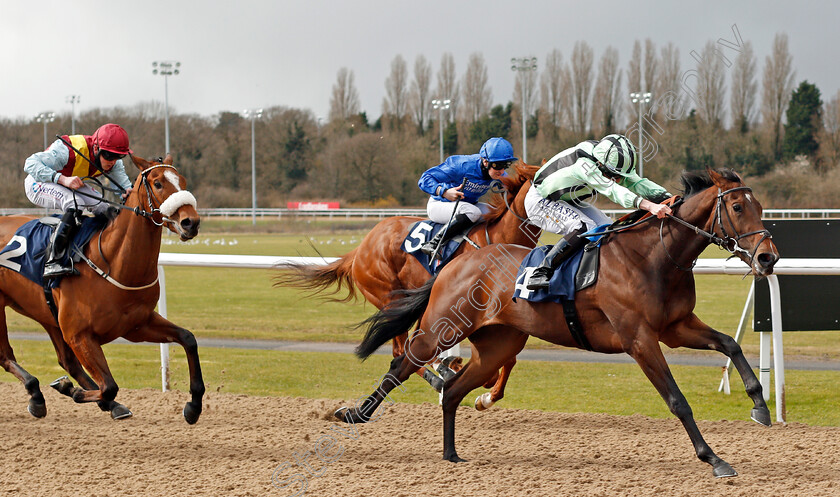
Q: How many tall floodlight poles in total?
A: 7